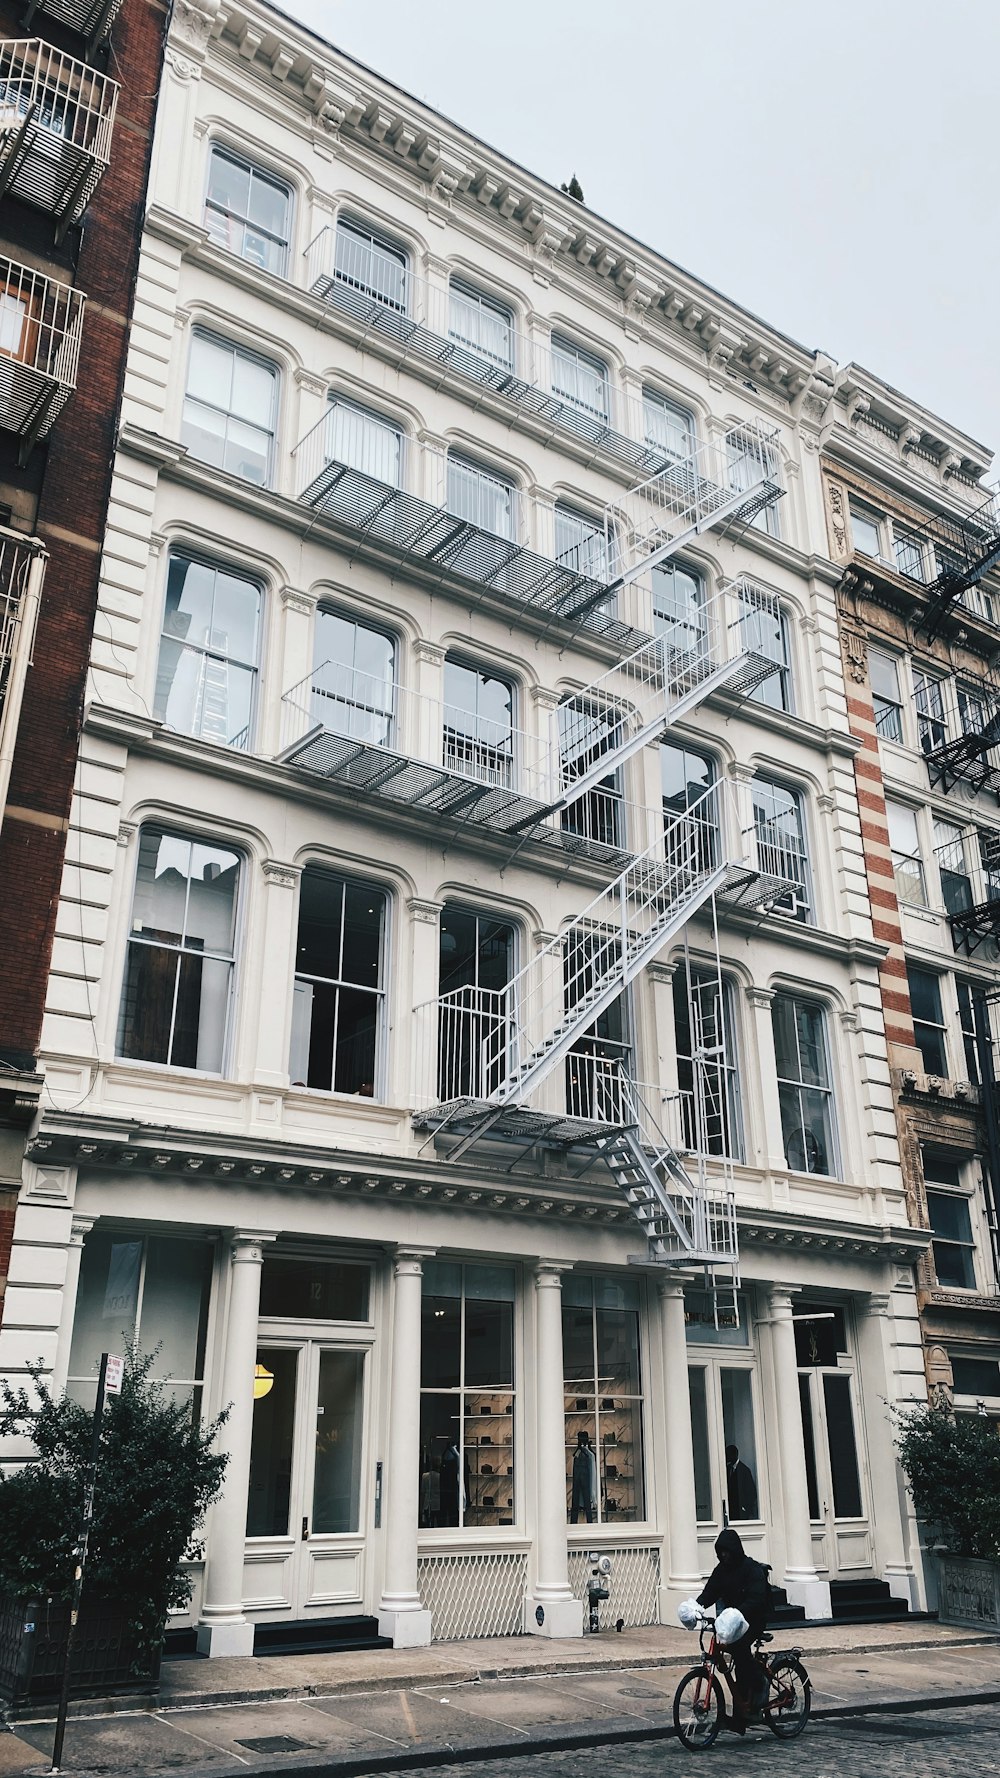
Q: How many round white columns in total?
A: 5